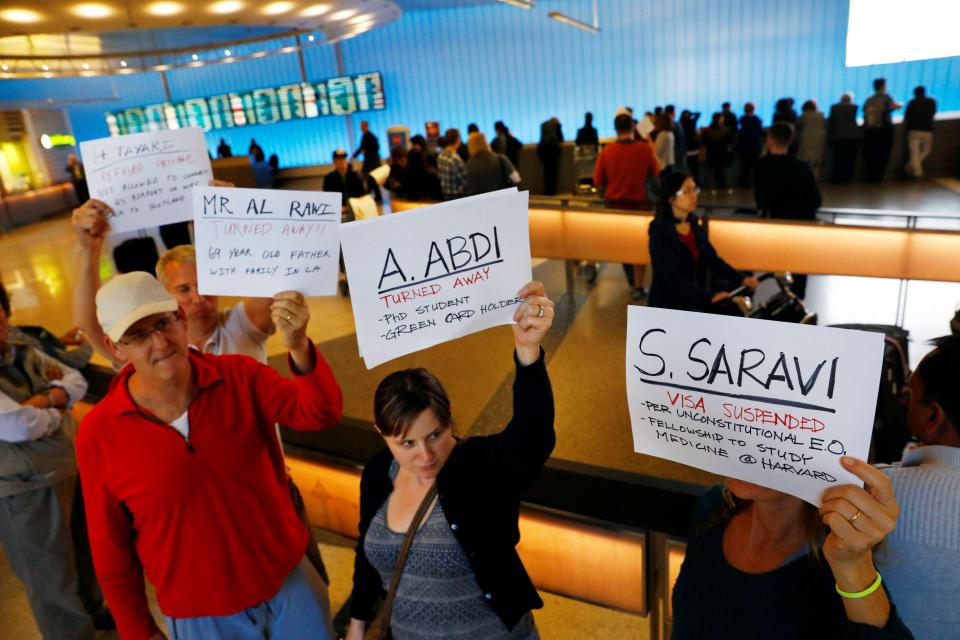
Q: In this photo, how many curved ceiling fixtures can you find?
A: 1